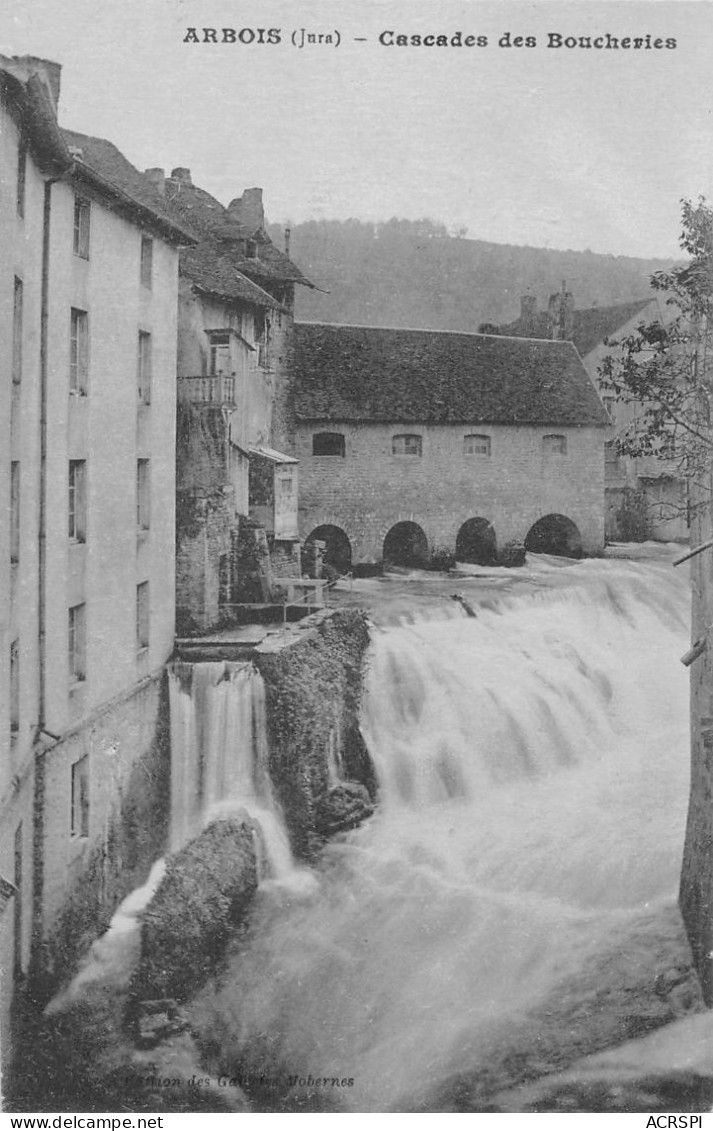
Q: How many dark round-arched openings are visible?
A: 4